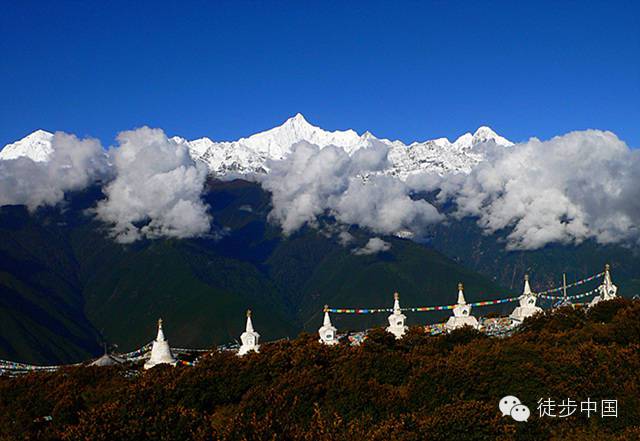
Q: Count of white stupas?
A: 7